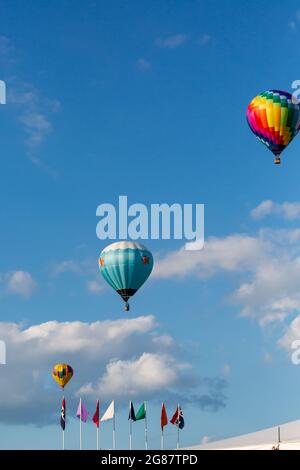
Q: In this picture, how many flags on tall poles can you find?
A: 8